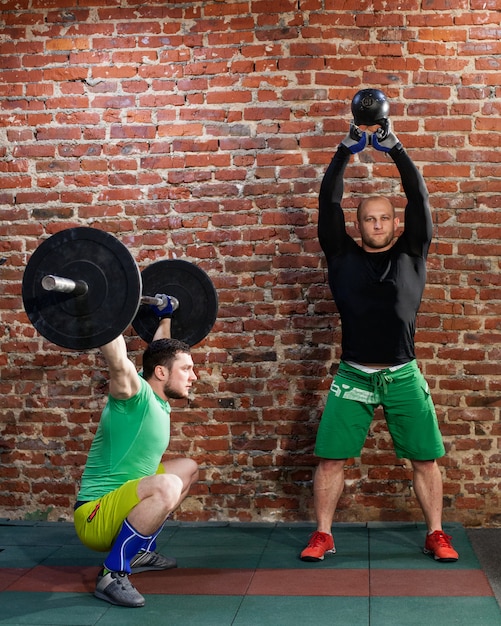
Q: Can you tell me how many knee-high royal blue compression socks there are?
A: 2